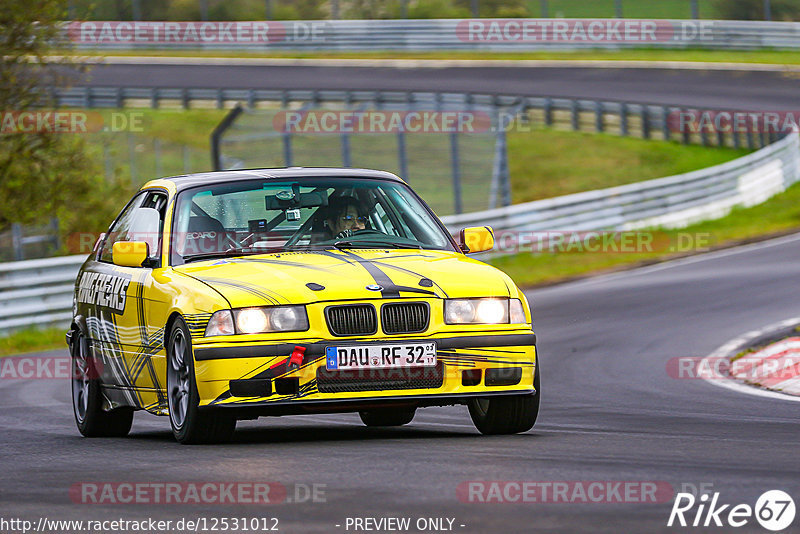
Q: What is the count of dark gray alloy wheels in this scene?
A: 2